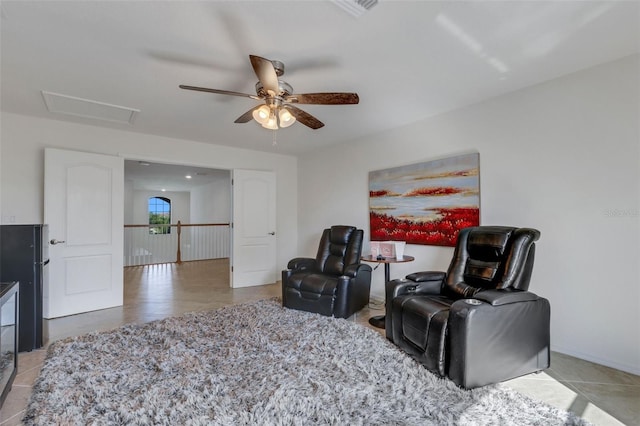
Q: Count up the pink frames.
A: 2